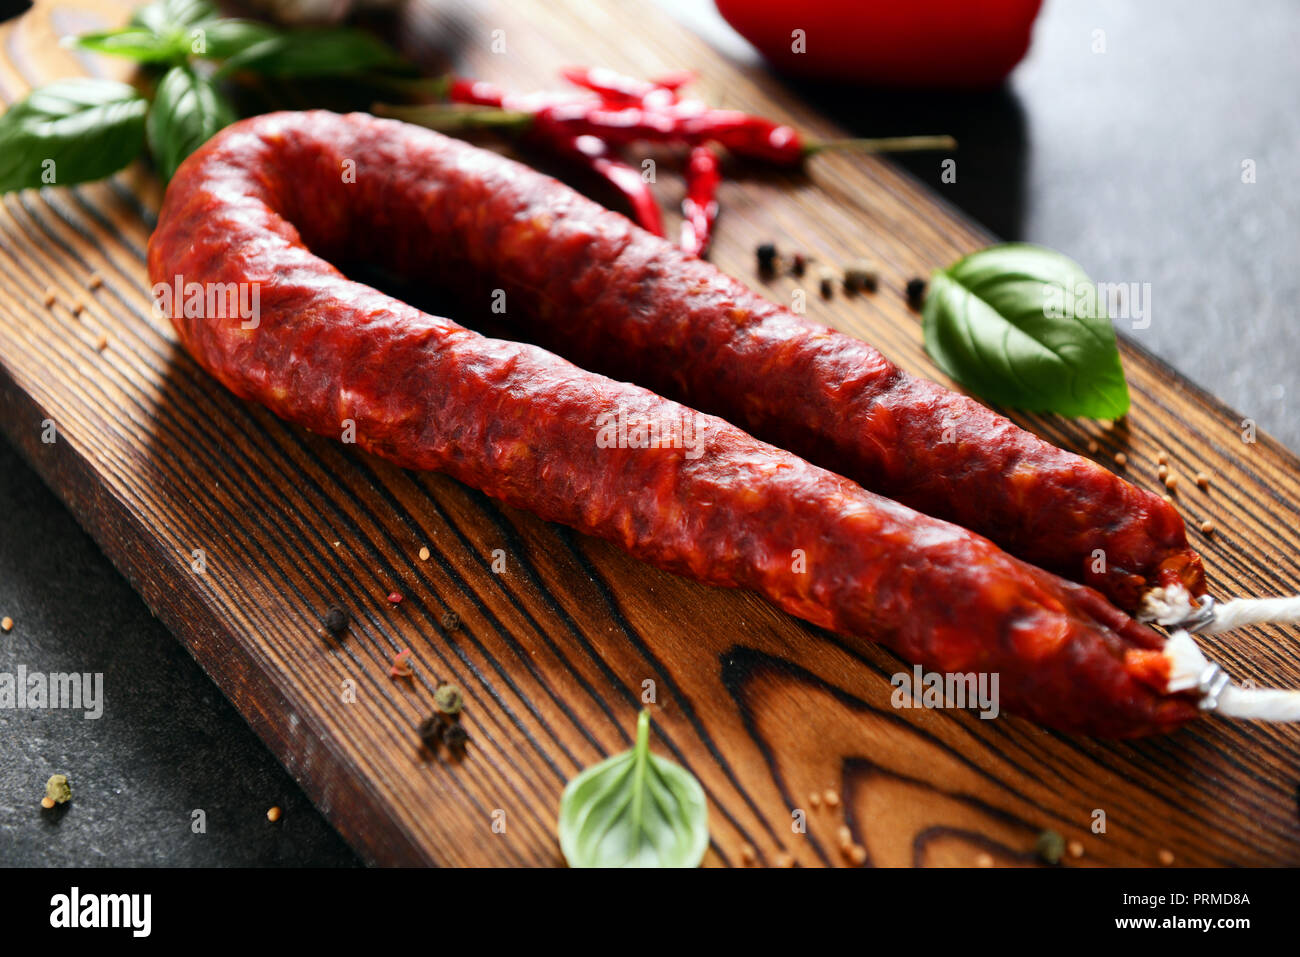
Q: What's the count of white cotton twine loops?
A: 2